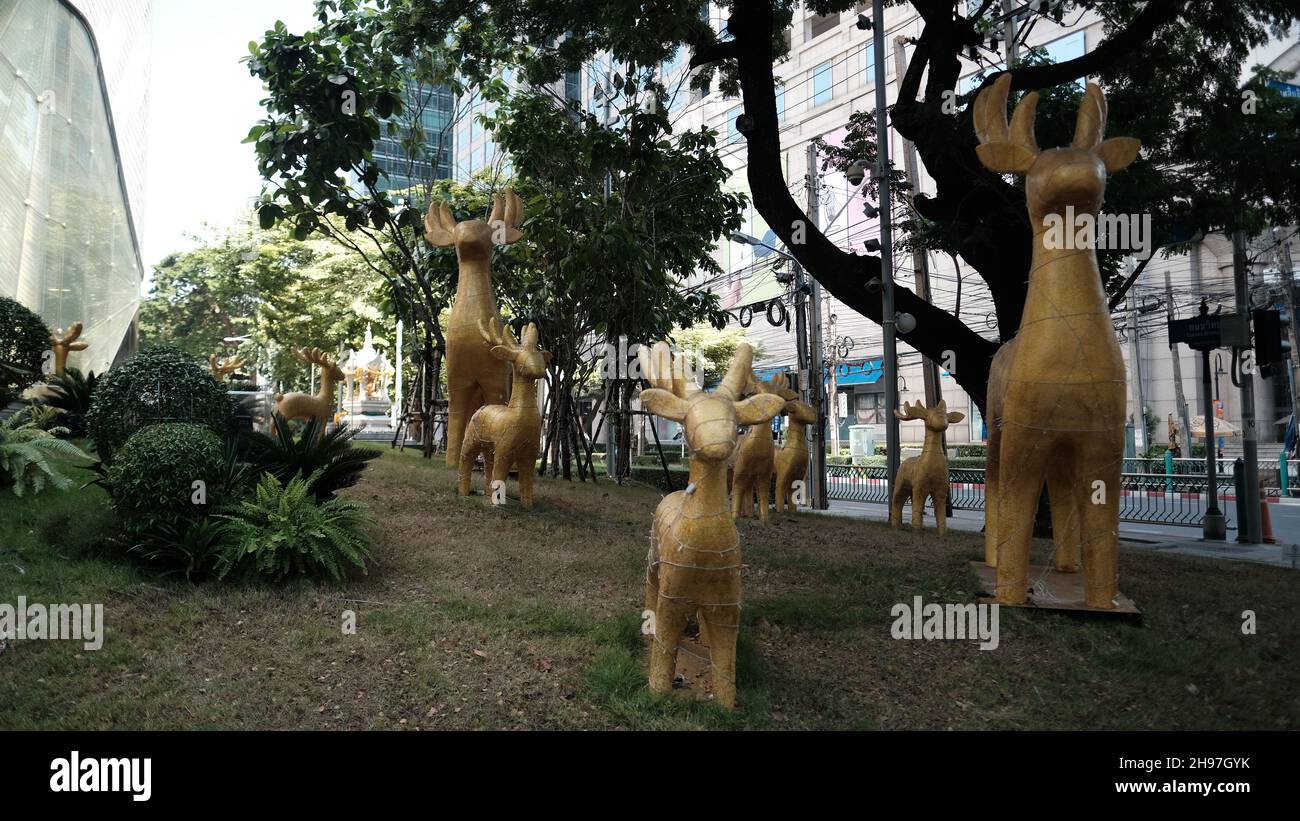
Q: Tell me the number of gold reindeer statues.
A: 10